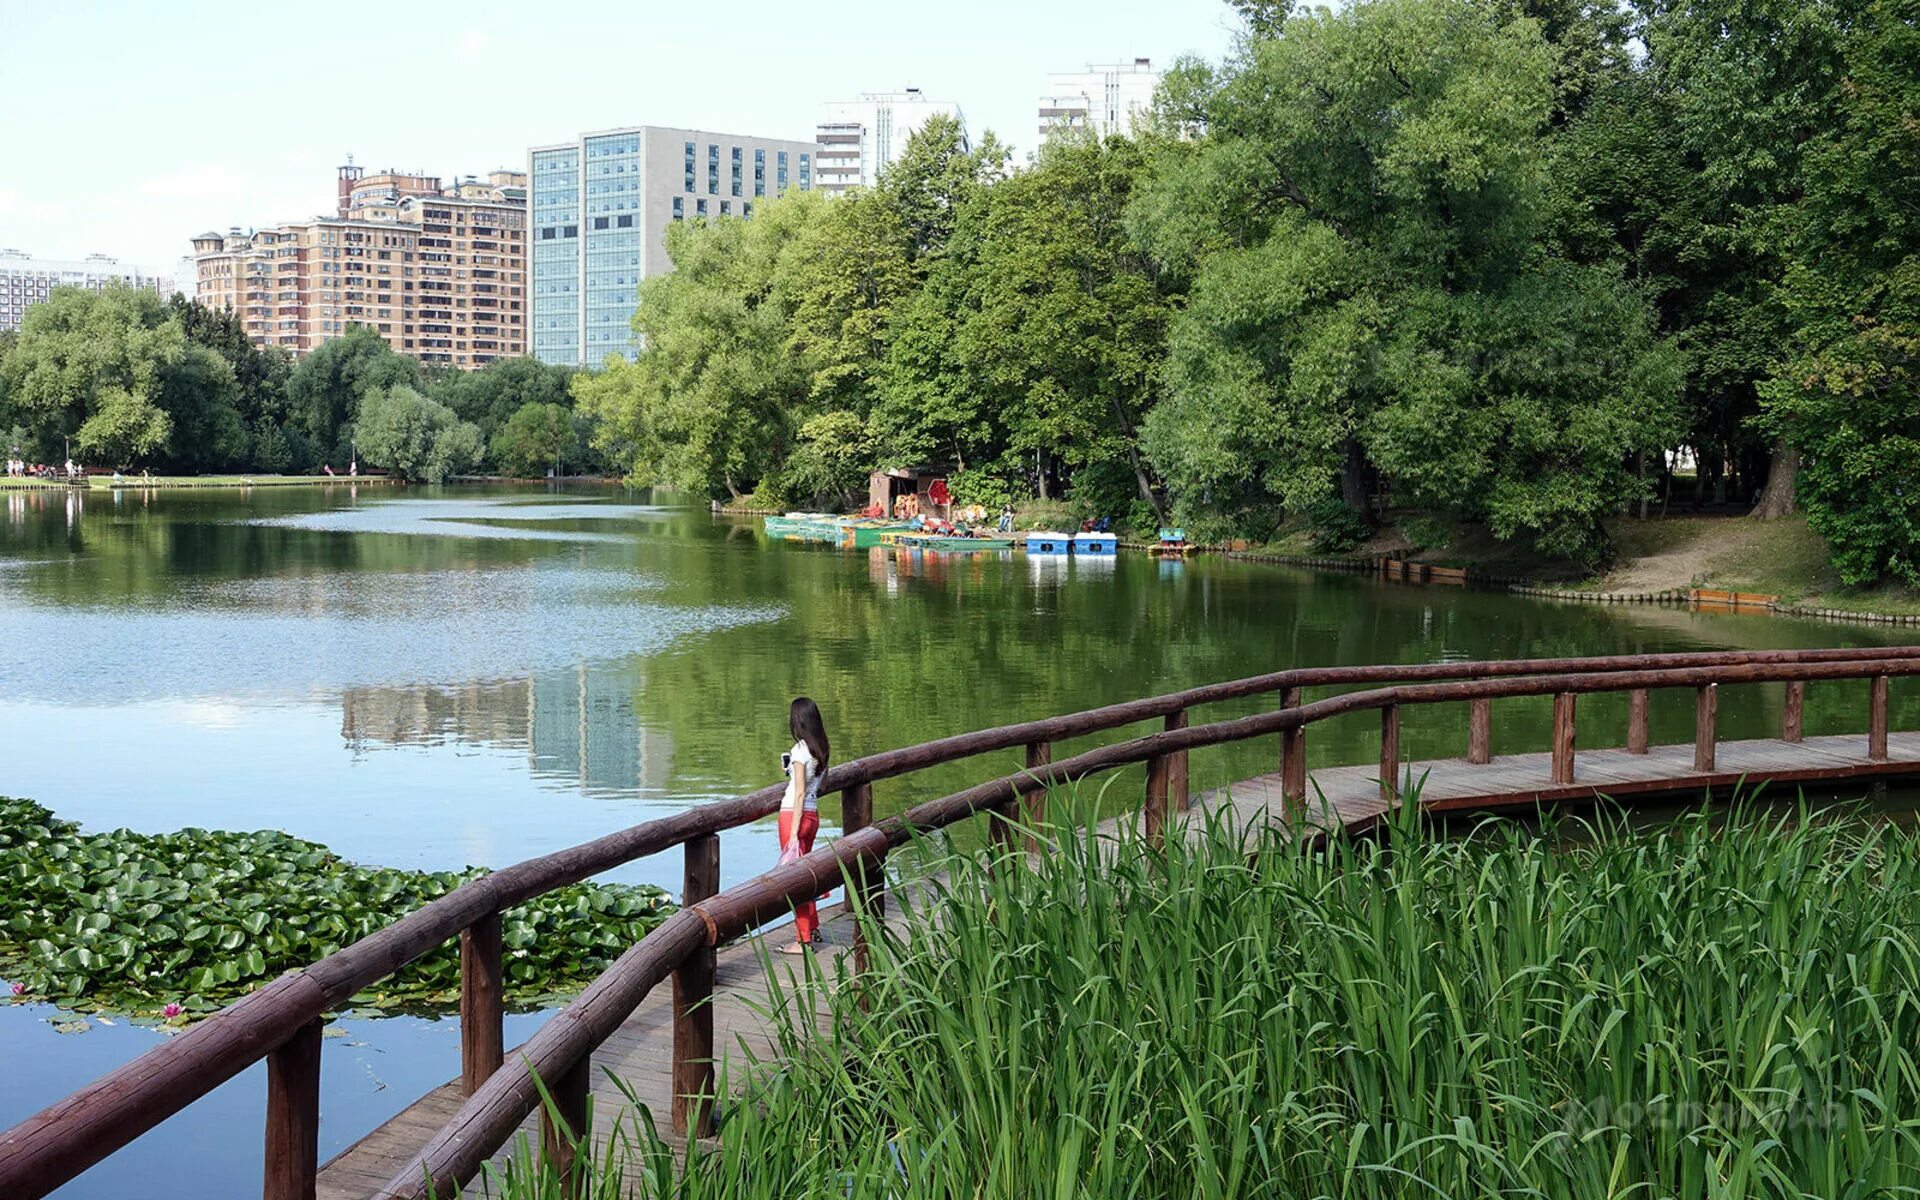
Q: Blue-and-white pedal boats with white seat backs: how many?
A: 2